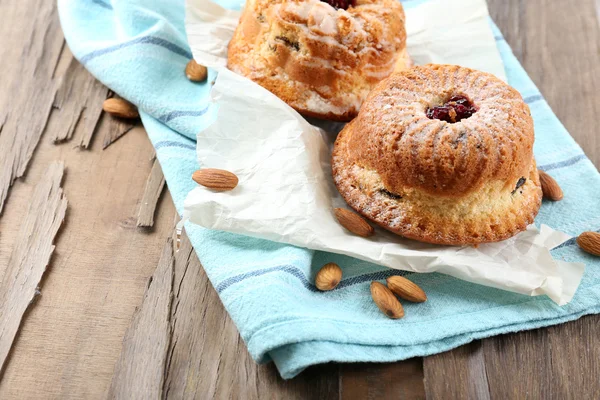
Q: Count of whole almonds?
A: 9